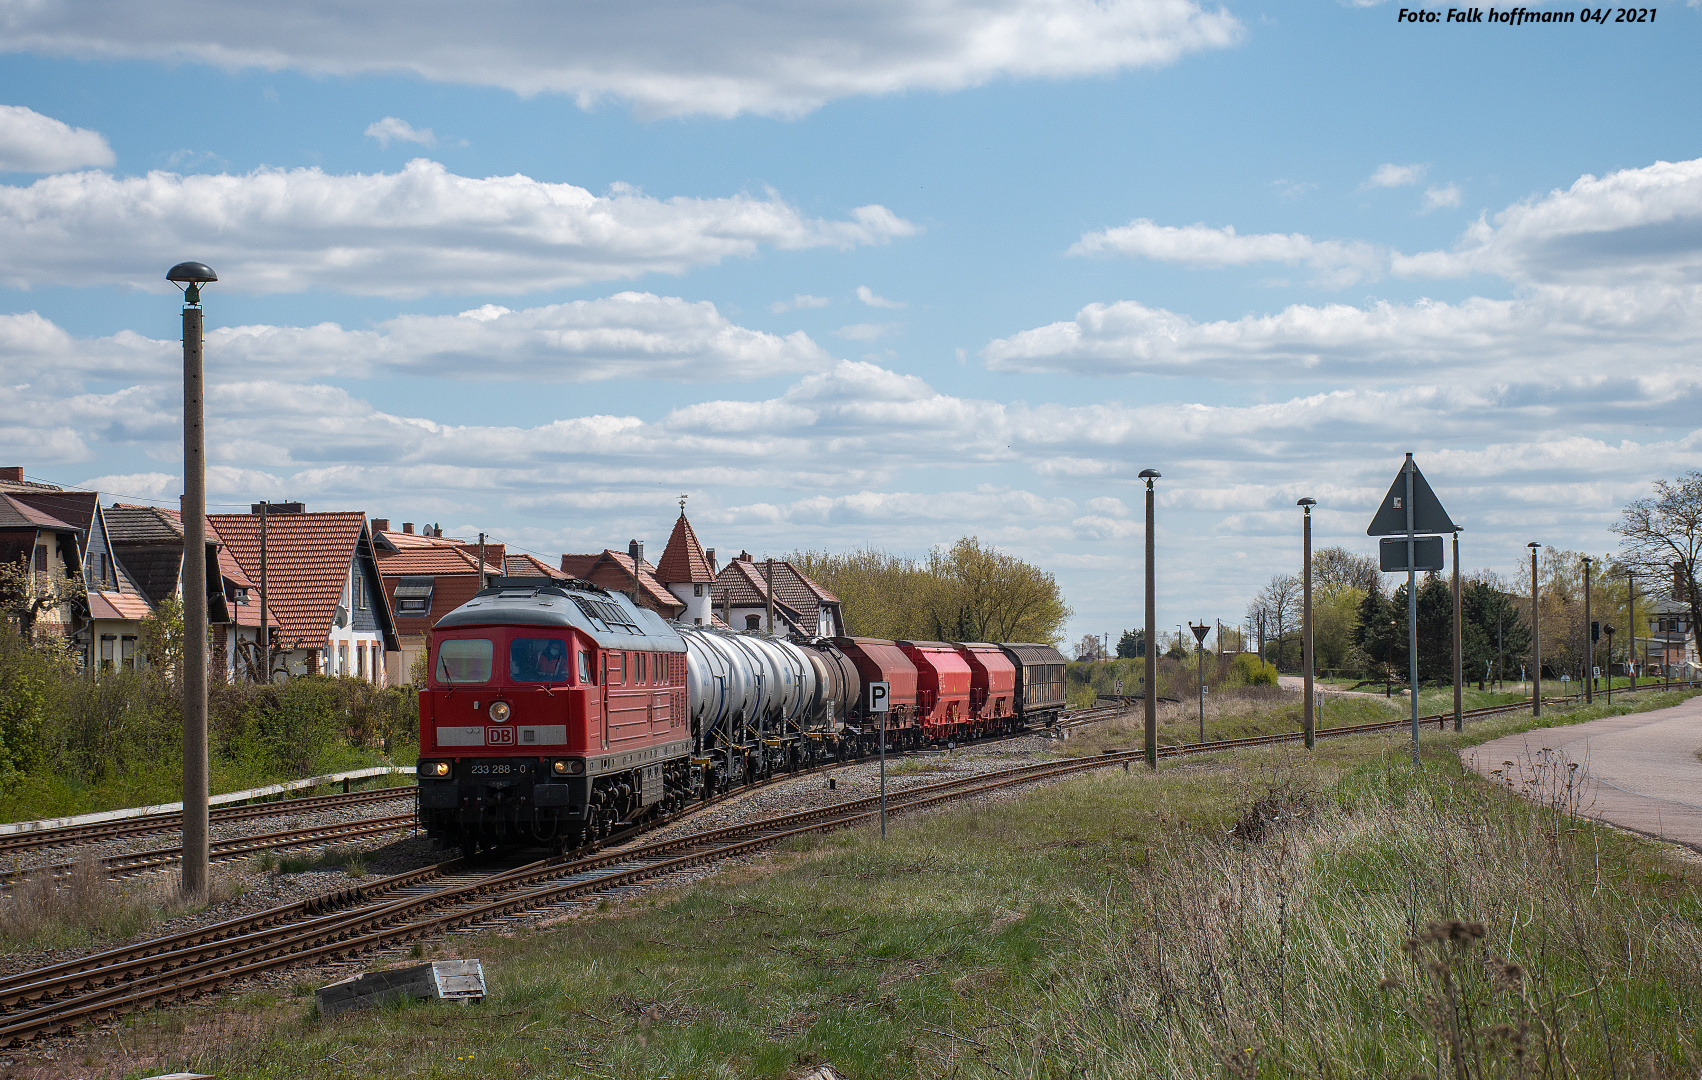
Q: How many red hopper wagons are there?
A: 3